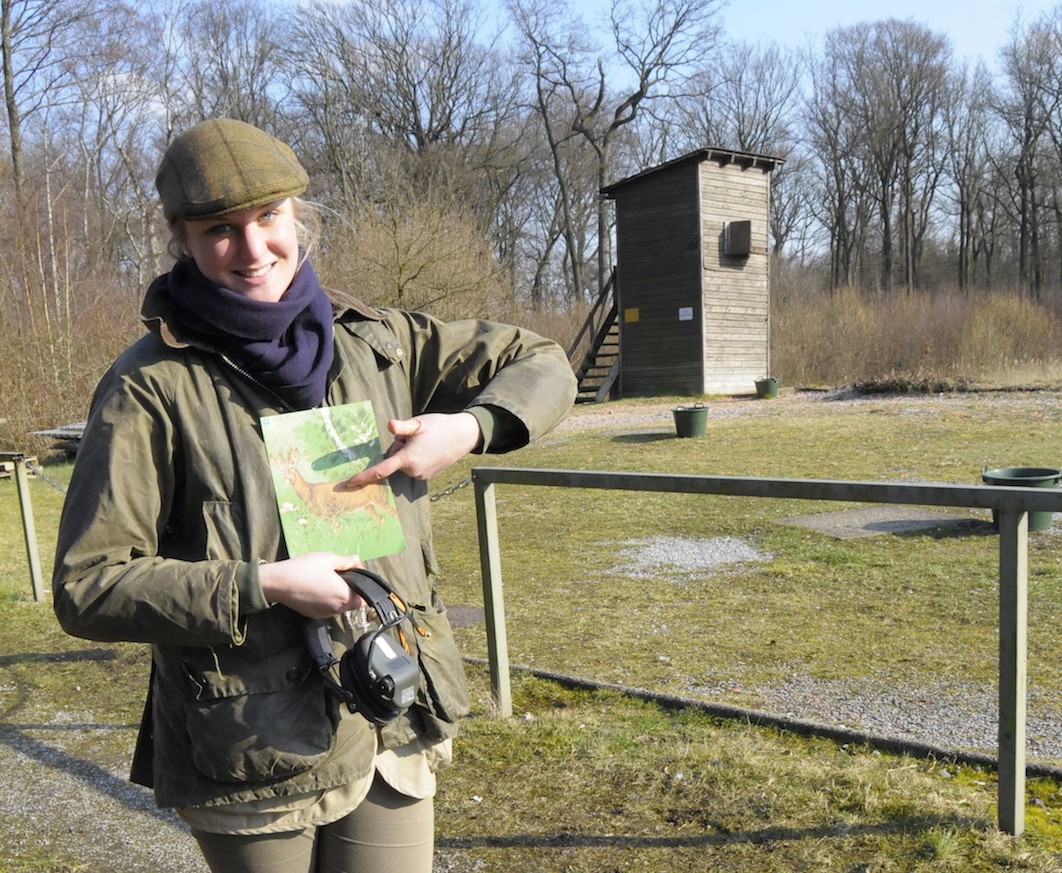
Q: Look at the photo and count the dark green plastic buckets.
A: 3